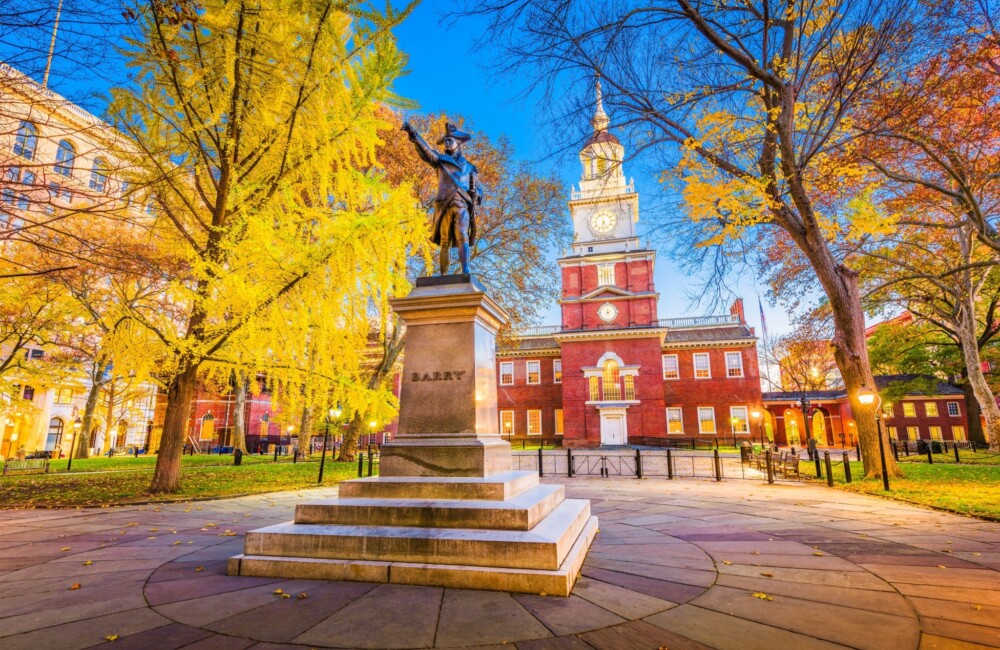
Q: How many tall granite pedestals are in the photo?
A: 1